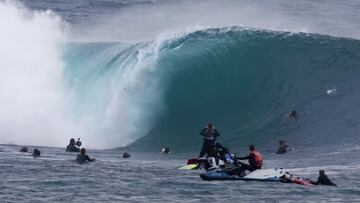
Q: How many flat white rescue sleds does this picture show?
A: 1